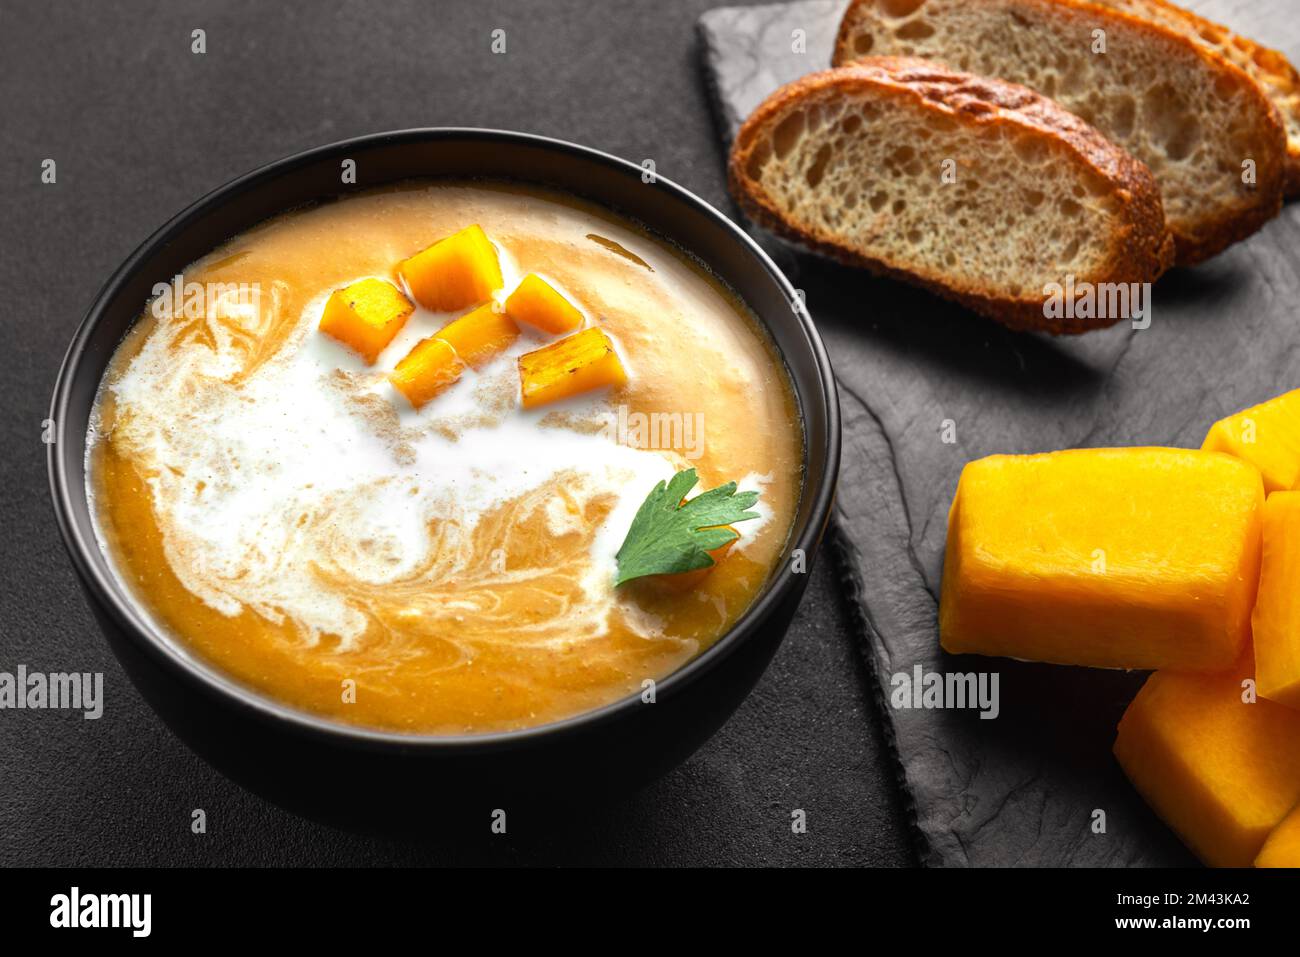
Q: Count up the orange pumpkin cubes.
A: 11